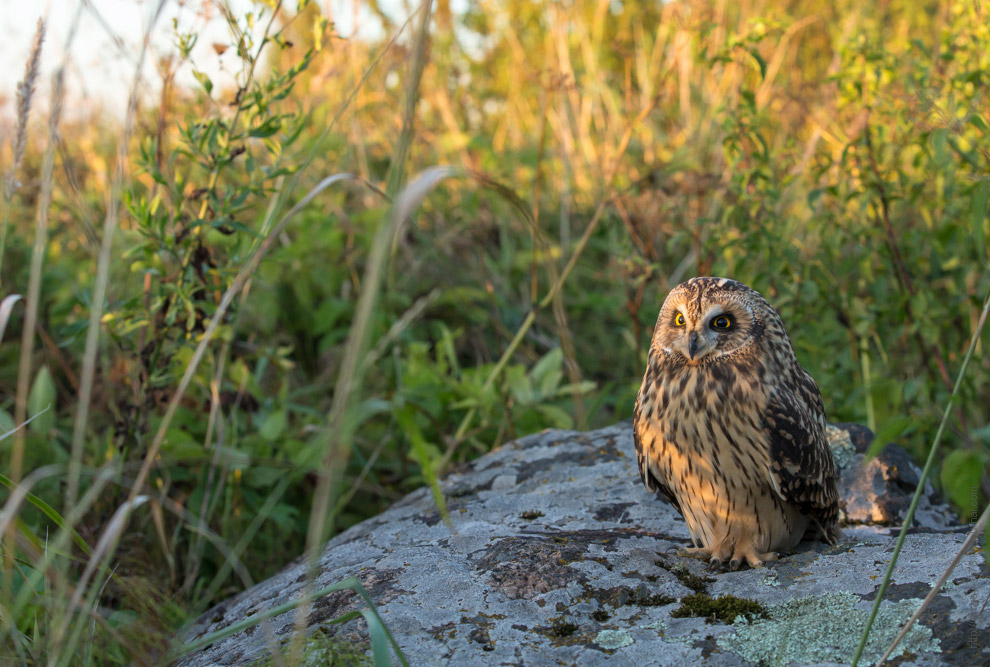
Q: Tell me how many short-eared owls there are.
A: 1